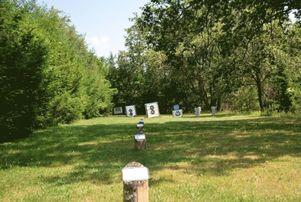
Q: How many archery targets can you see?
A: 6